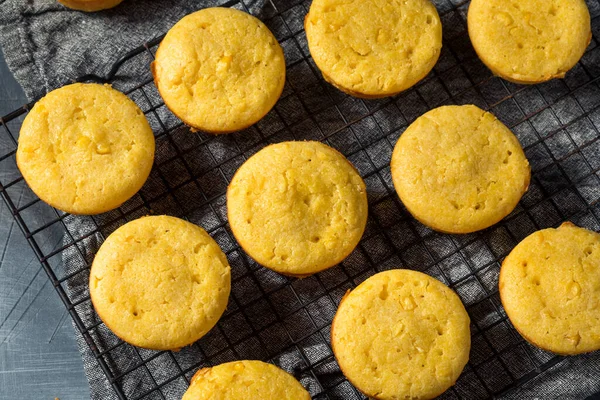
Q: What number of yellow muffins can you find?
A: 11